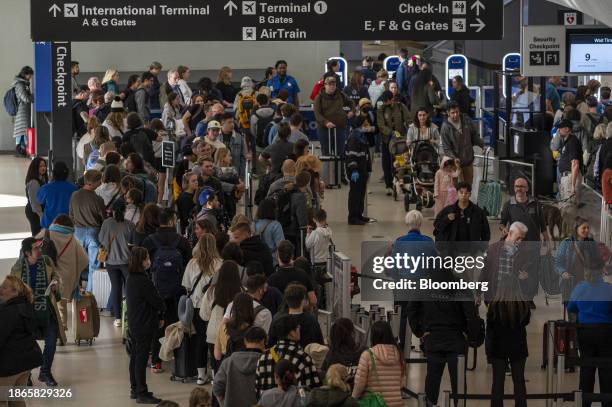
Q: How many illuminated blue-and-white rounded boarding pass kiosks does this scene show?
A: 4